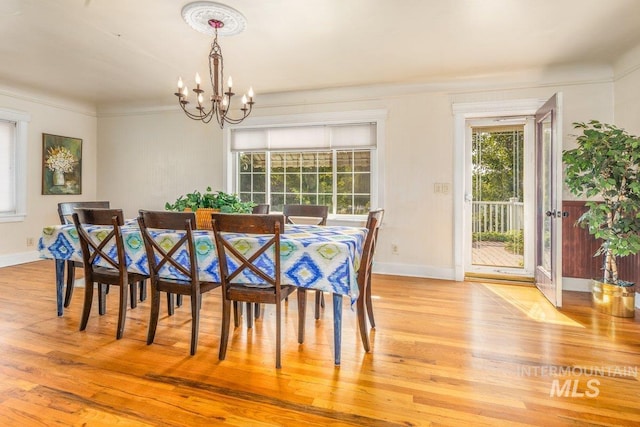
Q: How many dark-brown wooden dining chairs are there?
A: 7